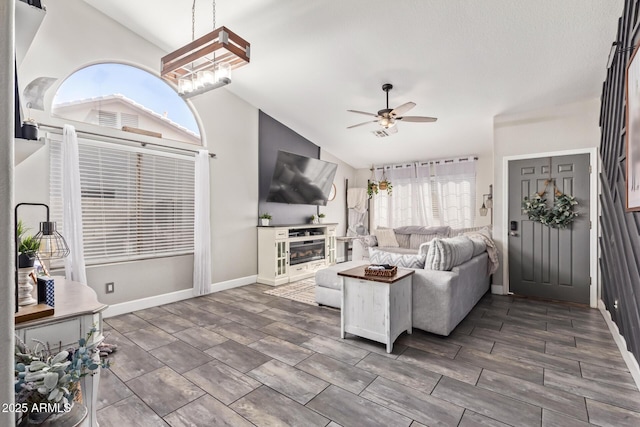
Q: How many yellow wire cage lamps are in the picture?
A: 0